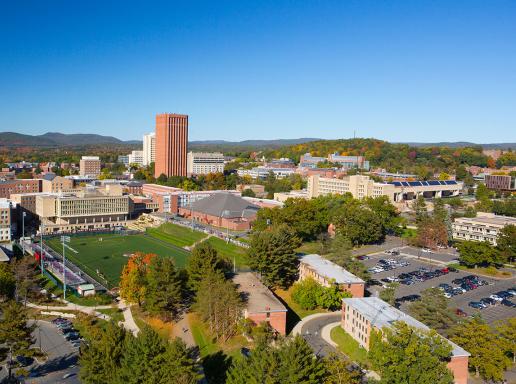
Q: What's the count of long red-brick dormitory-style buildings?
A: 3